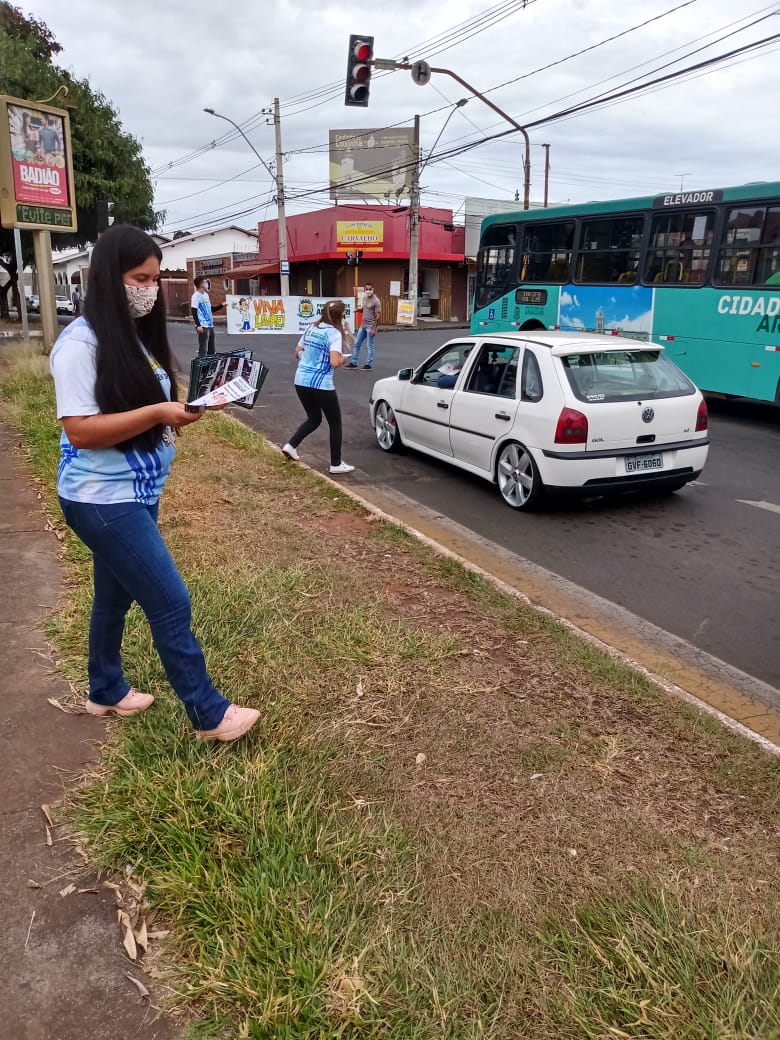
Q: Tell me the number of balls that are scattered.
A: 0